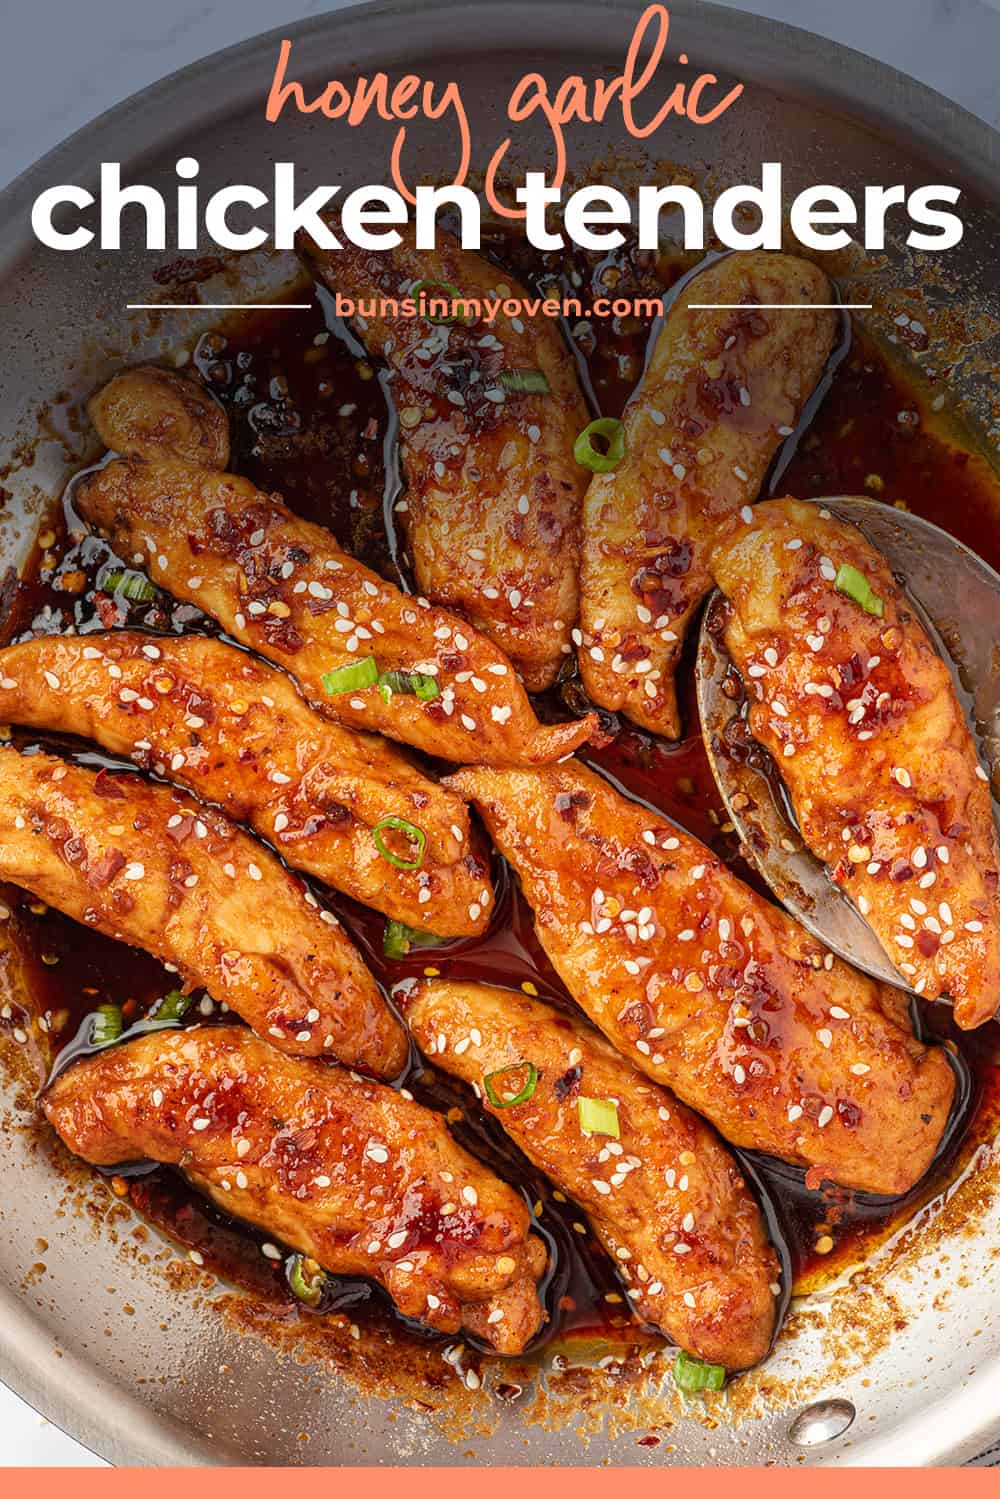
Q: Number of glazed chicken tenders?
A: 9